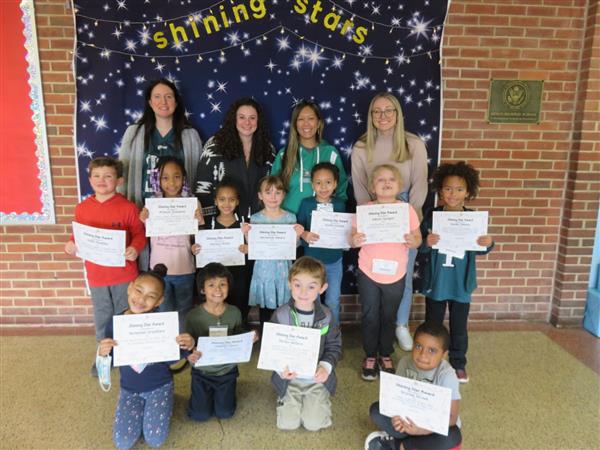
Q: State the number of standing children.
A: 7